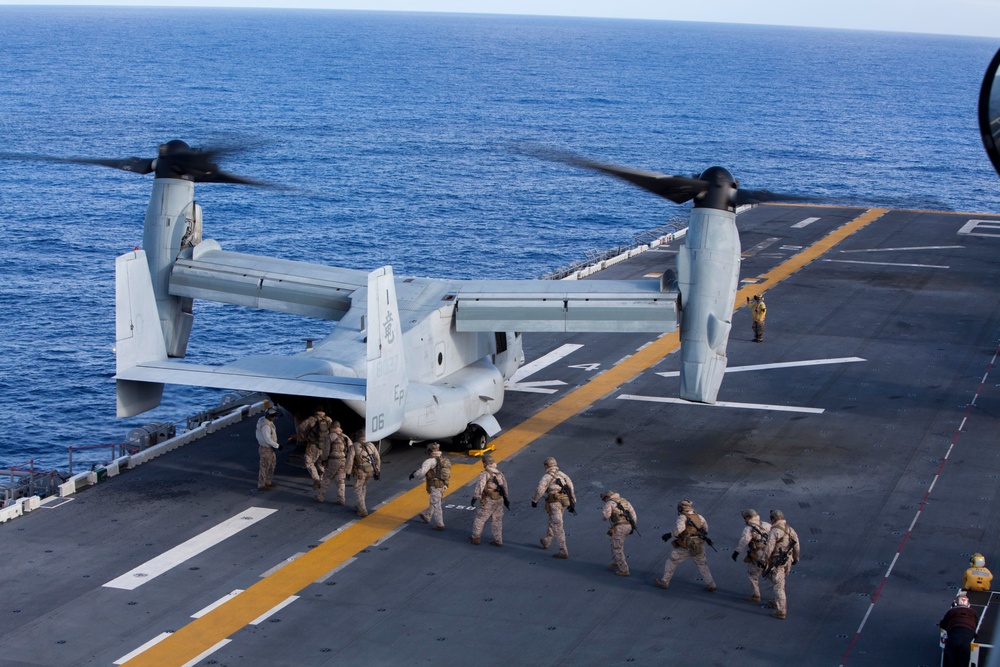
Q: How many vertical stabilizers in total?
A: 2